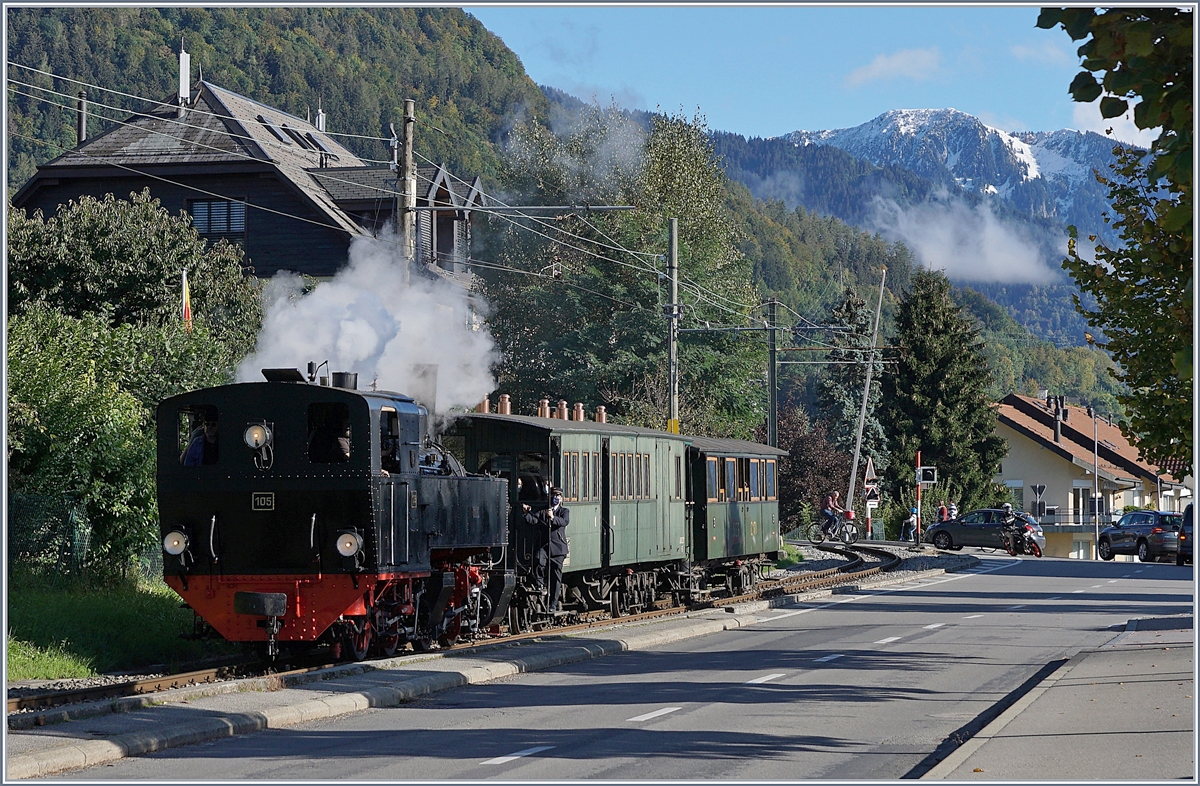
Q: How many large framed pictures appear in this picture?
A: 0